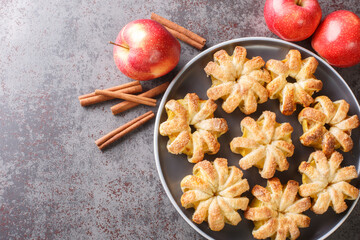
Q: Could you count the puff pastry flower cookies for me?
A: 8